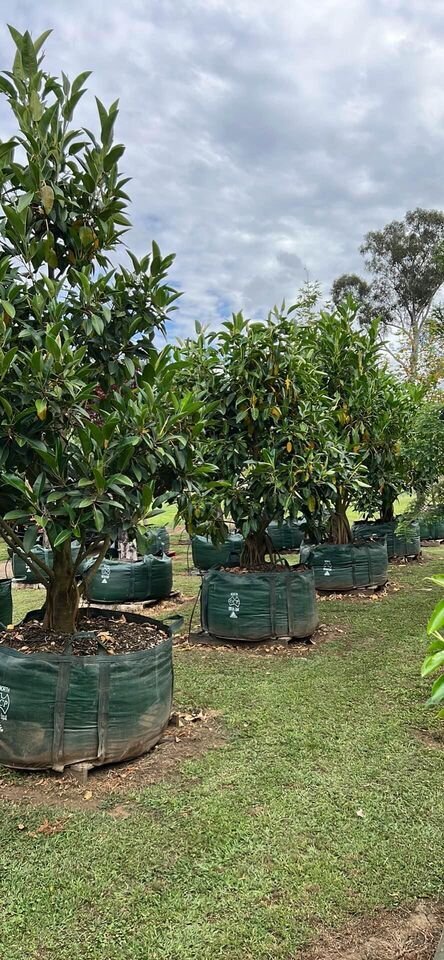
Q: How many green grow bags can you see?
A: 11